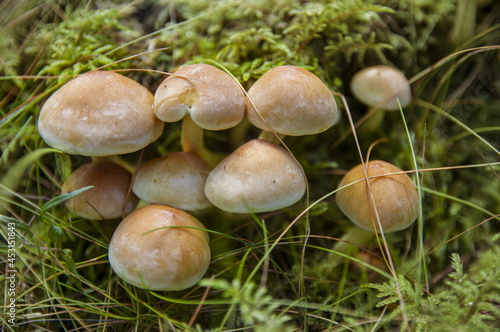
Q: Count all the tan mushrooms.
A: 9